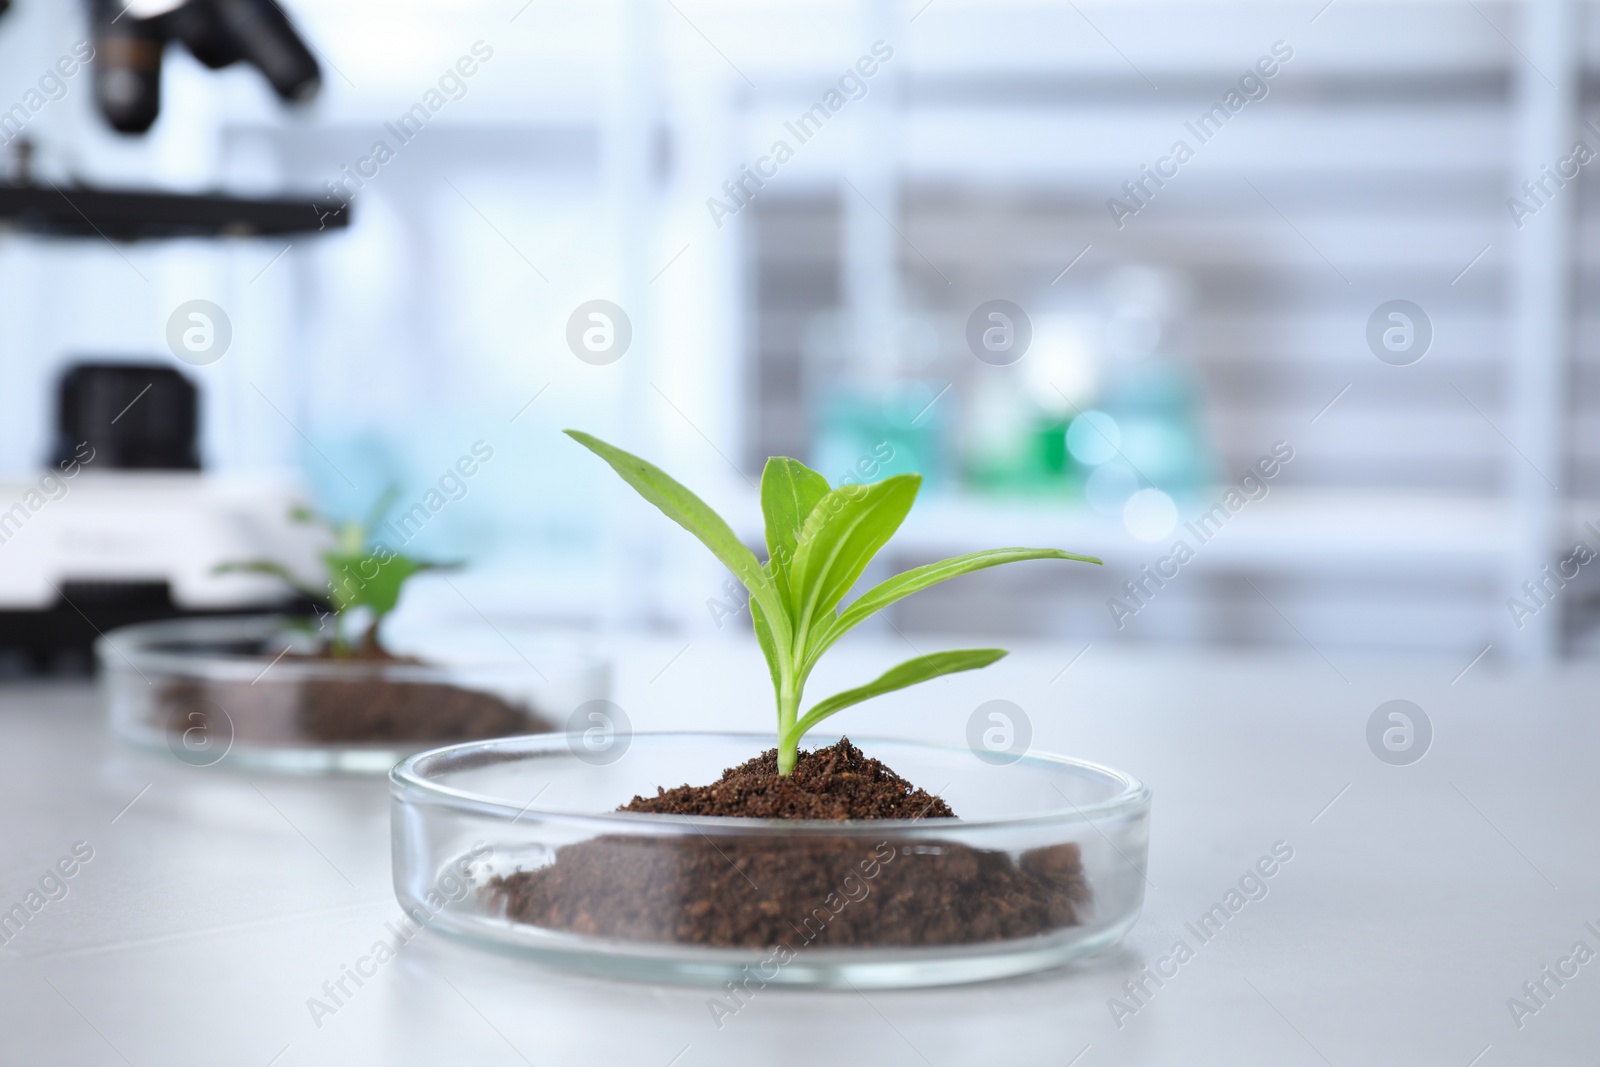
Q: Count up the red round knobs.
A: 0